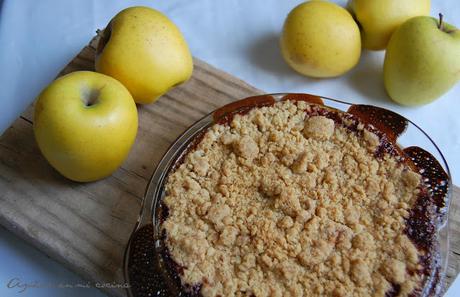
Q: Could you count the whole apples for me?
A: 5